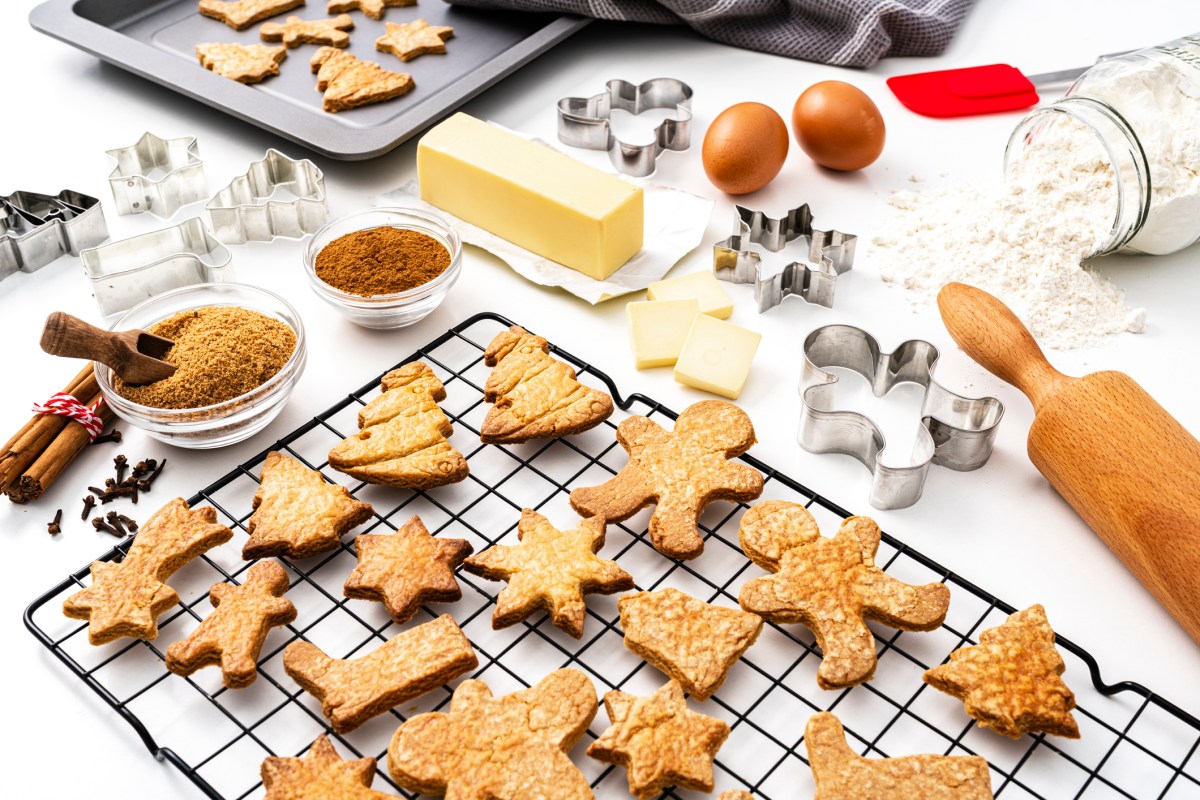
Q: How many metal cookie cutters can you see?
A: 7